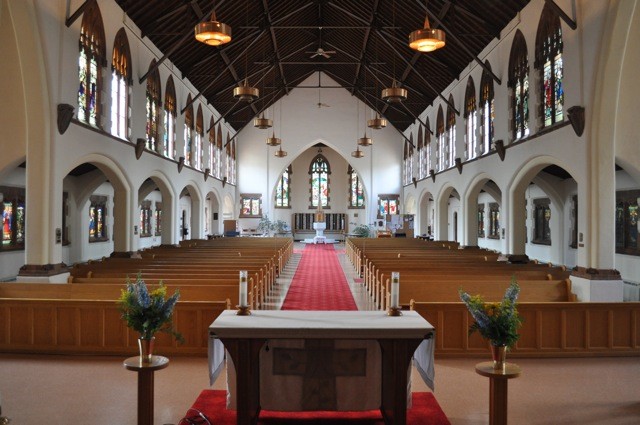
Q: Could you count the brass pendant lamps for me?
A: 10